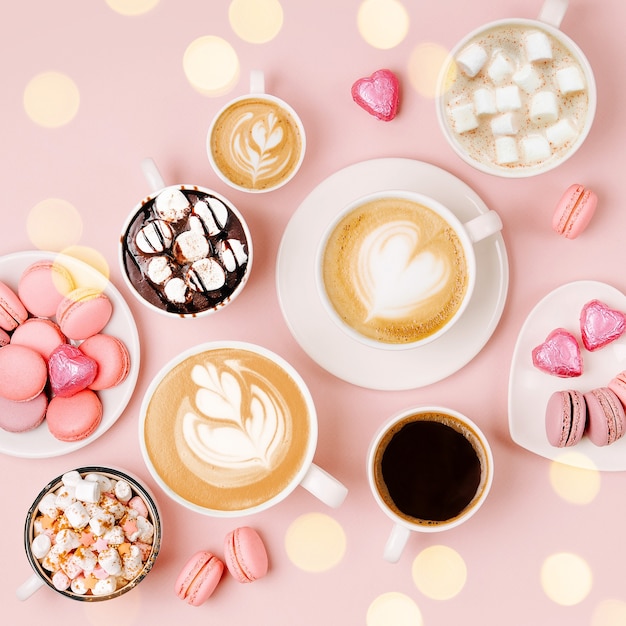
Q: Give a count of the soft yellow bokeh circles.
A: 14